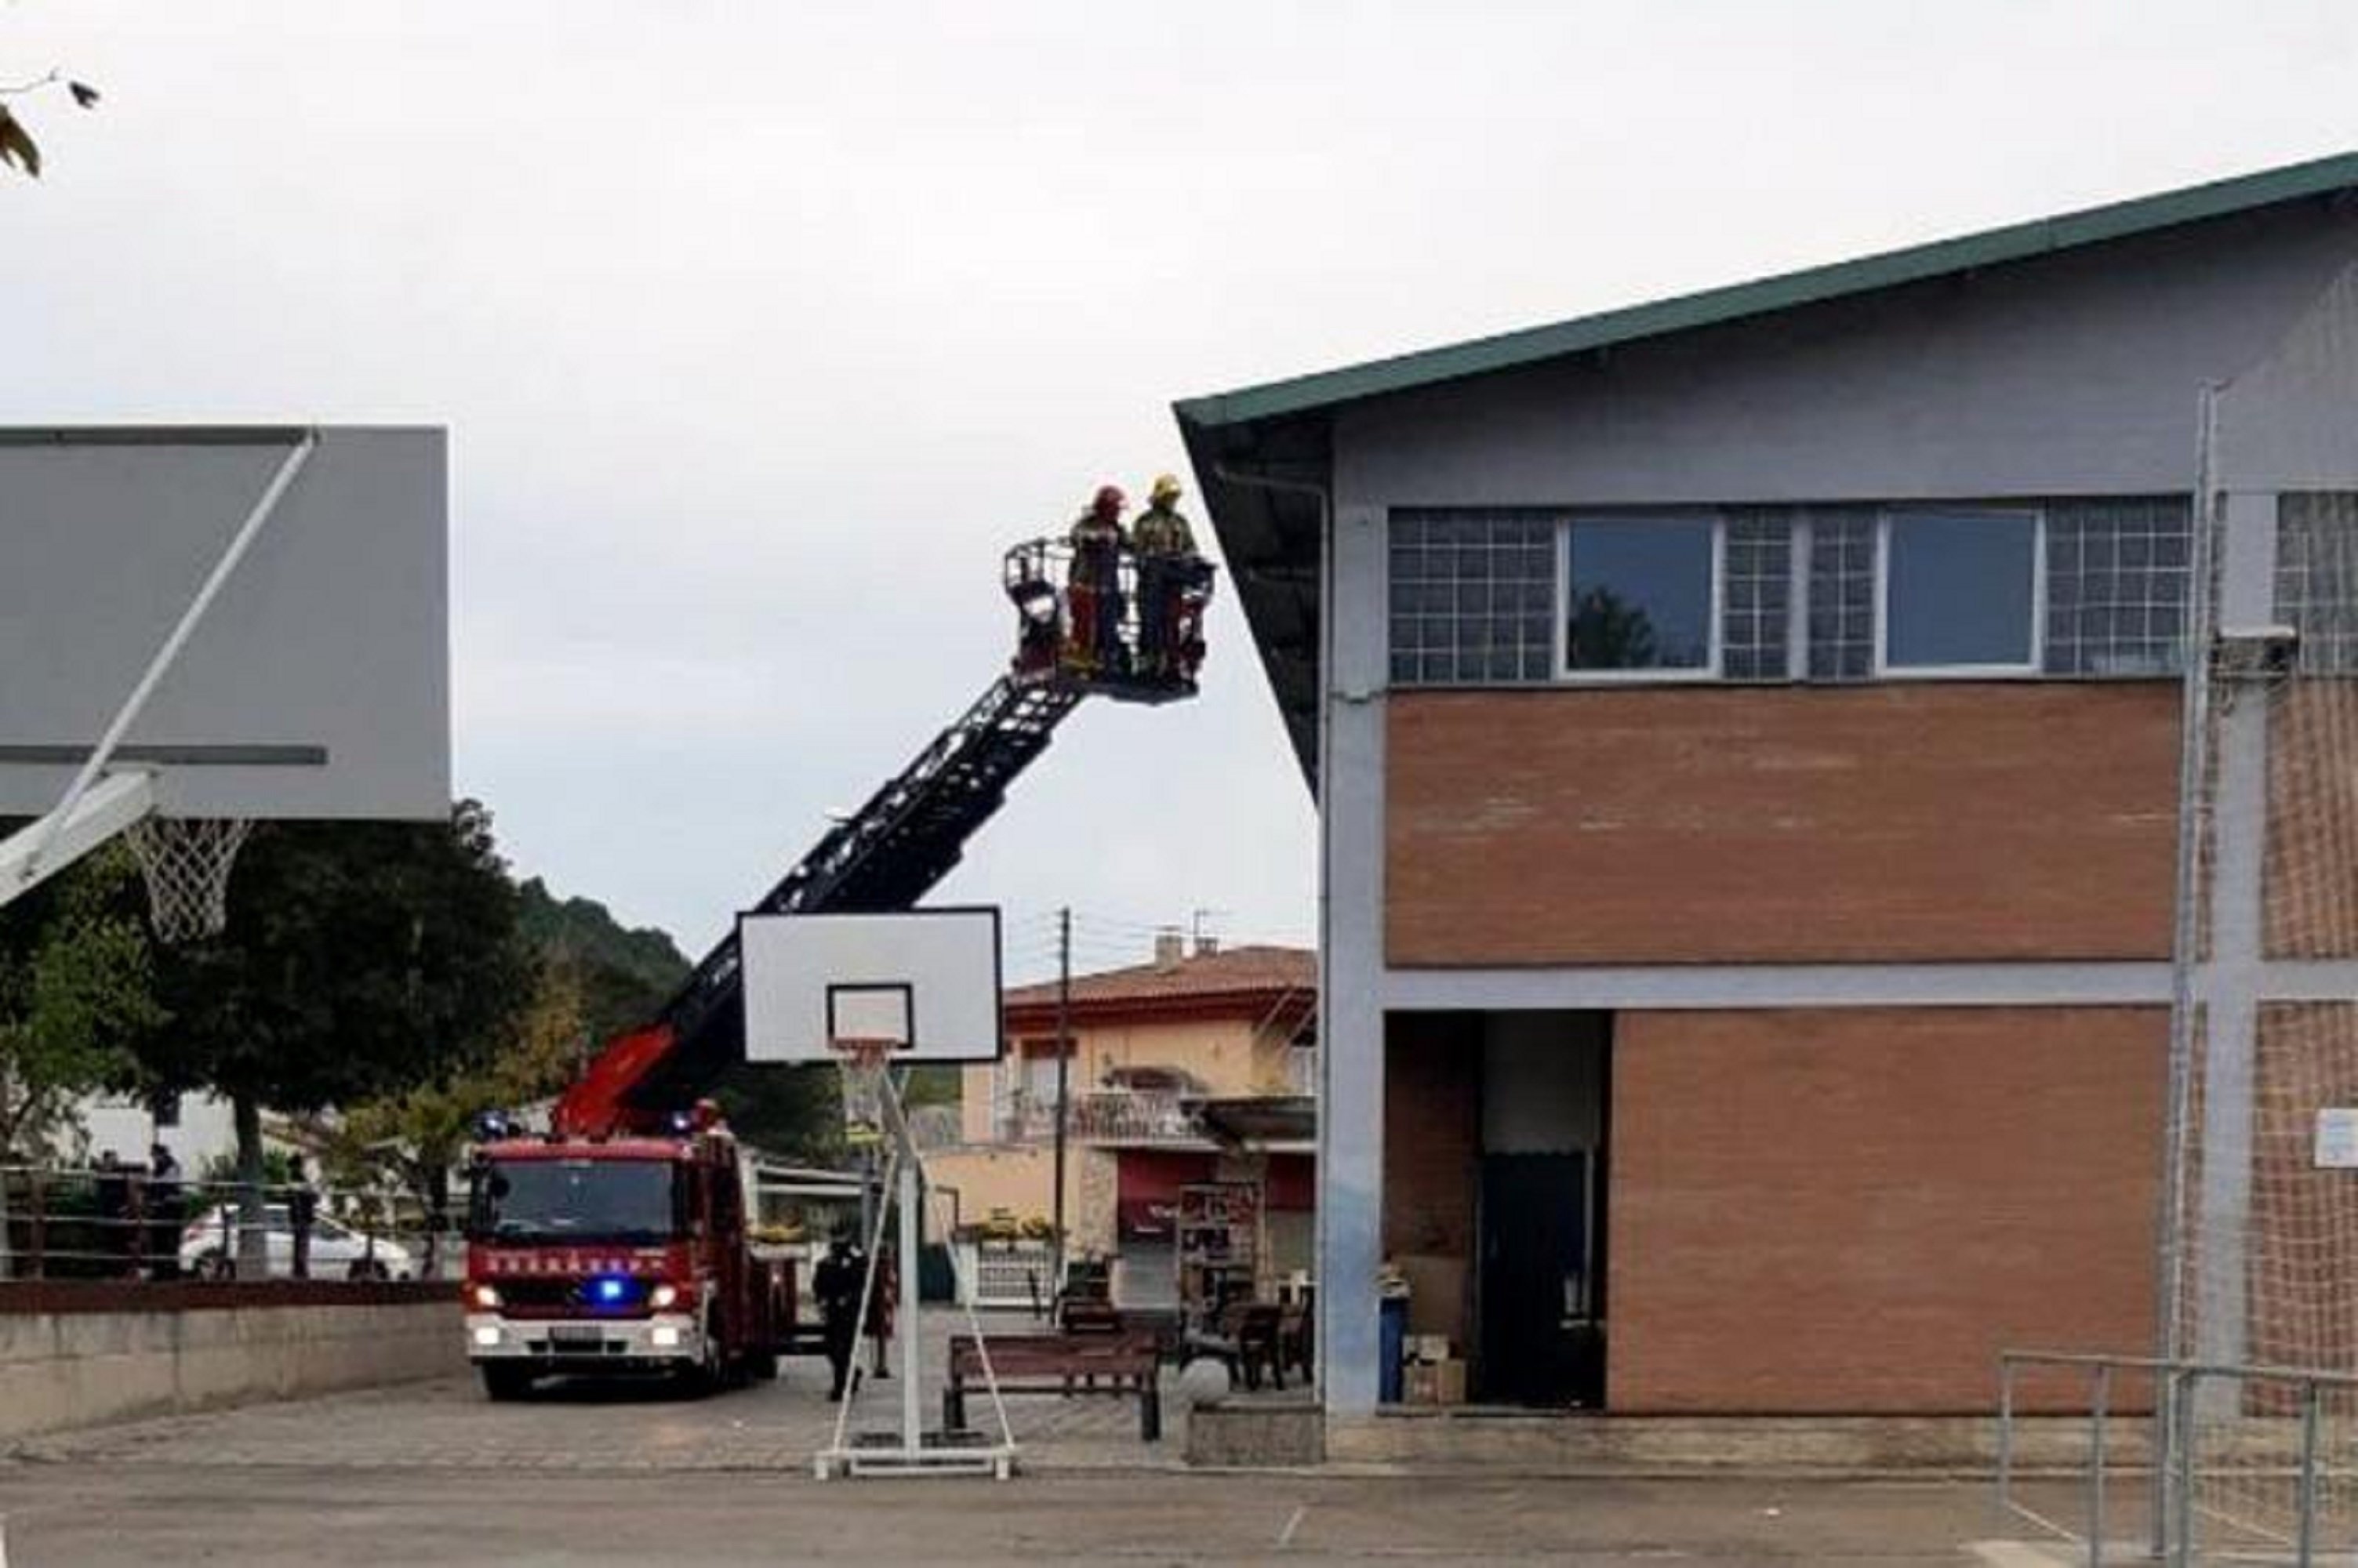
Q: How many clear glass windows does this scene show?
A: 2